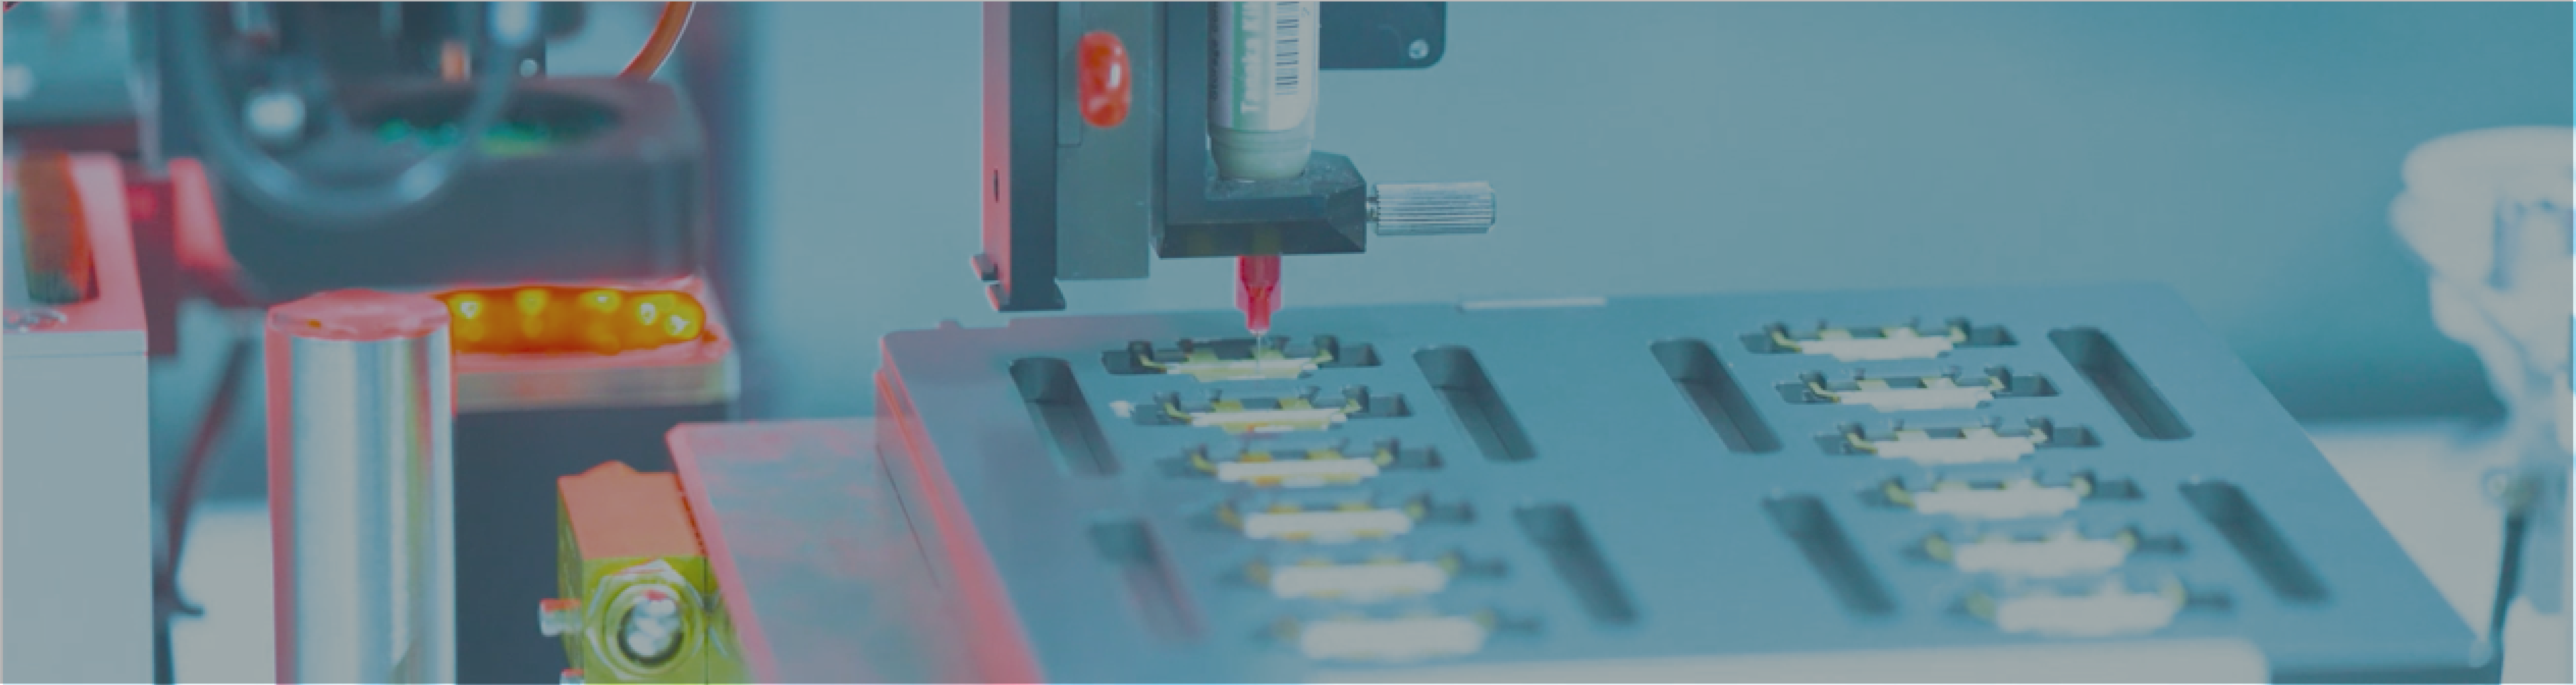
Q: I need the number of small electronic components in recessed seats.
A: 12